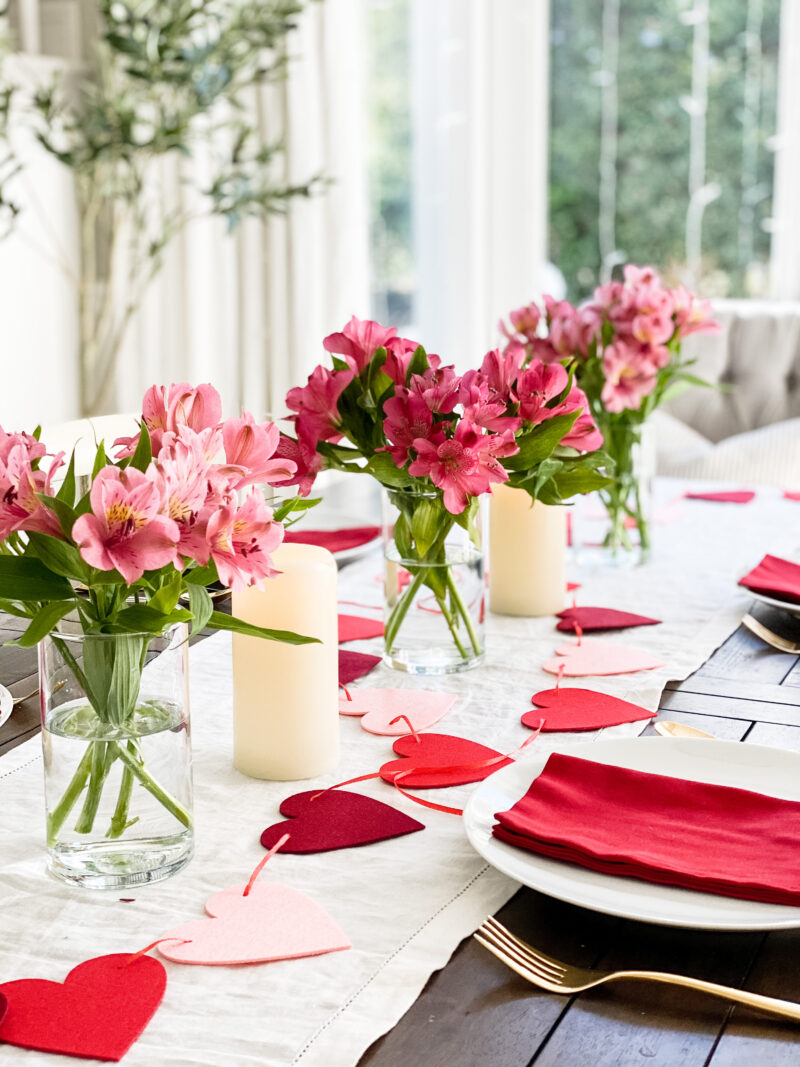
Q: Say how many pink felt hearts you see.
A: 3